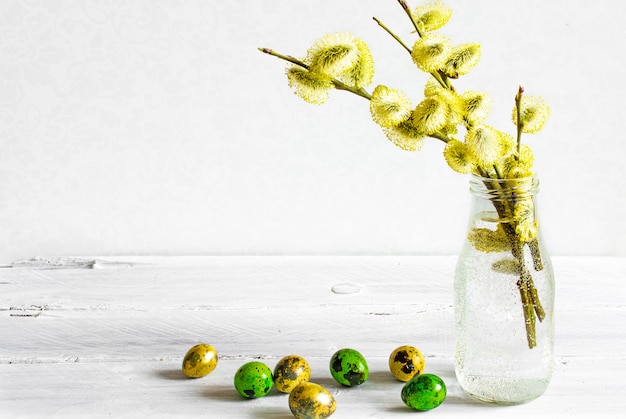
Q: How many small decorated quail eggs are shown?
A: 7